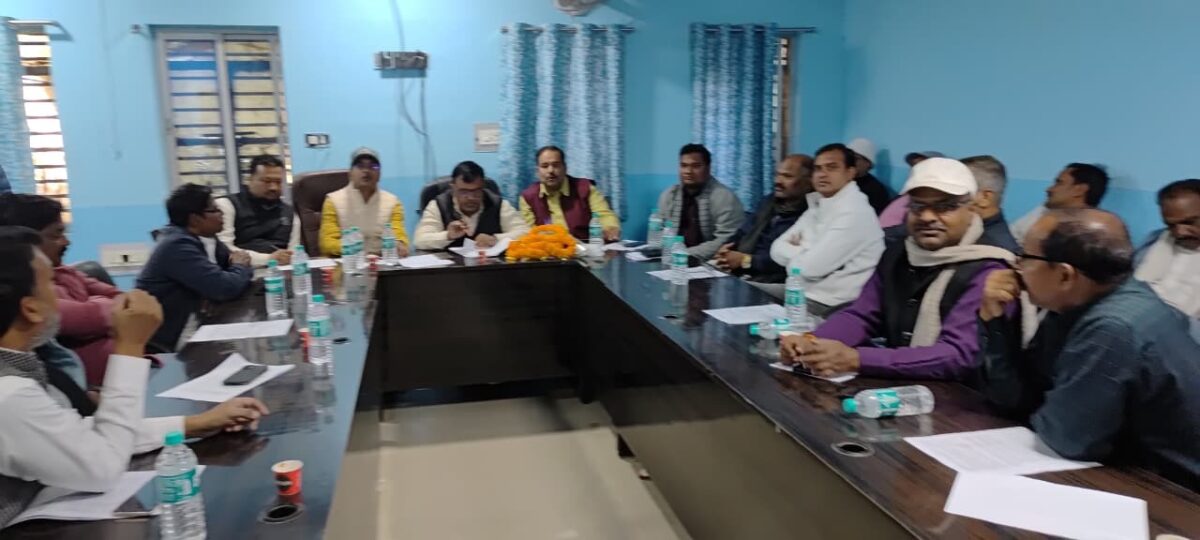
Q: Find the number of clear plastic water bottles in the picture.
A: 14